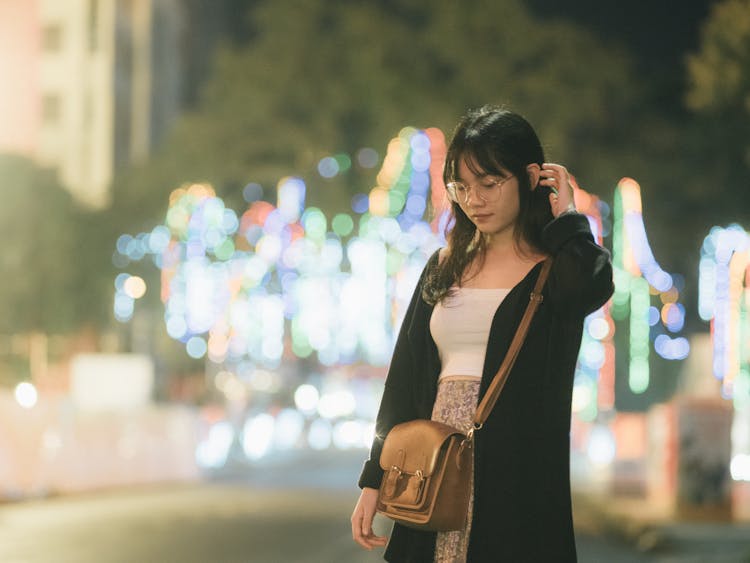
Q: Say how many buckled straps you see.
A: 2